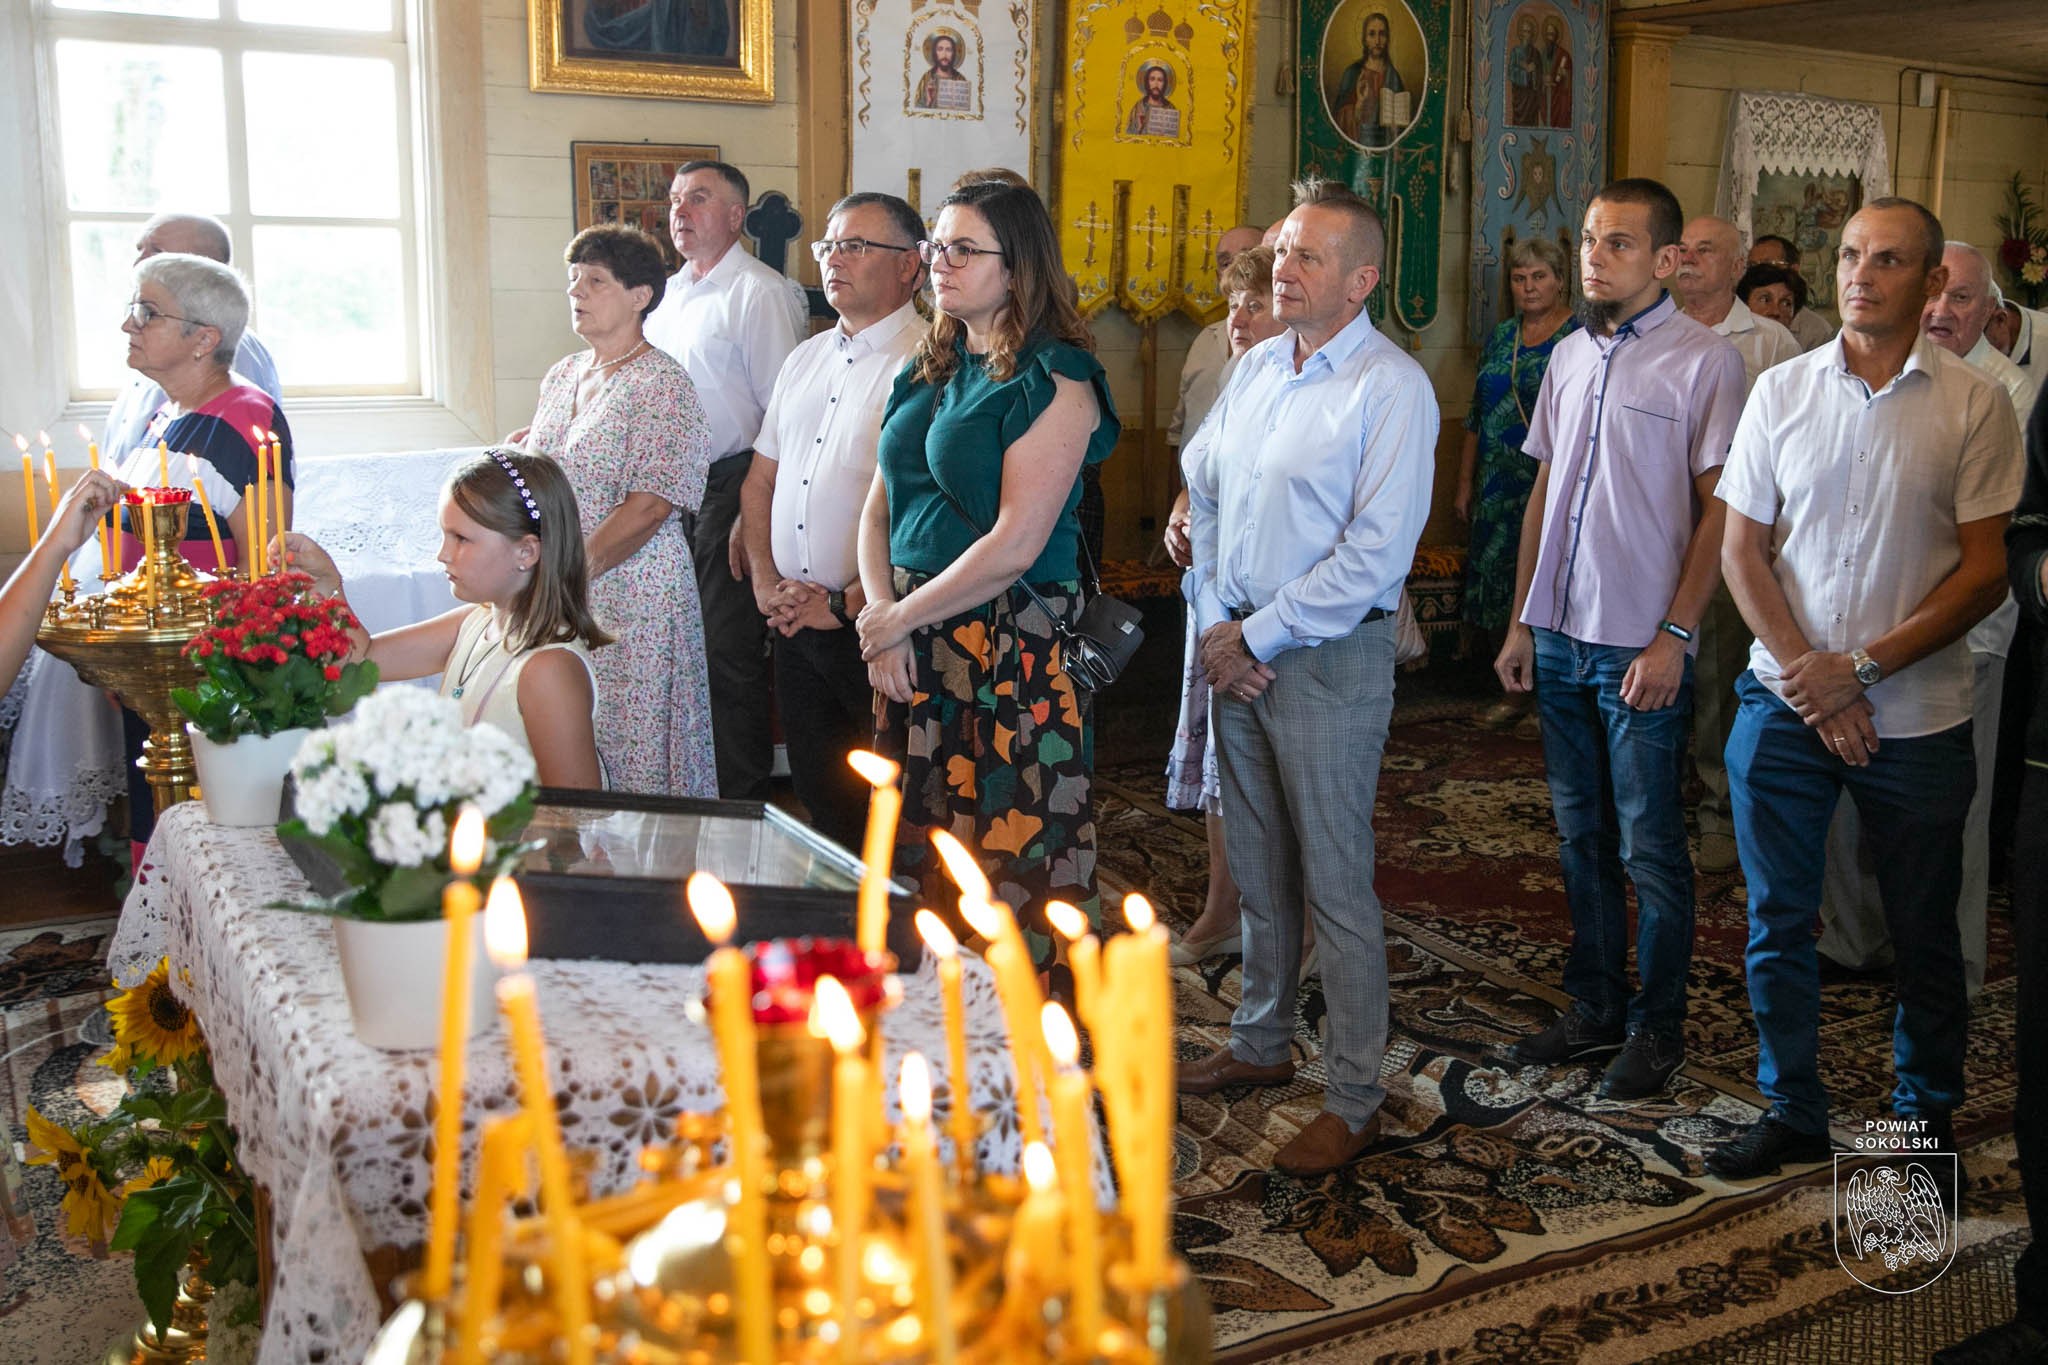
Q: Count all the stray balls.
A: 0